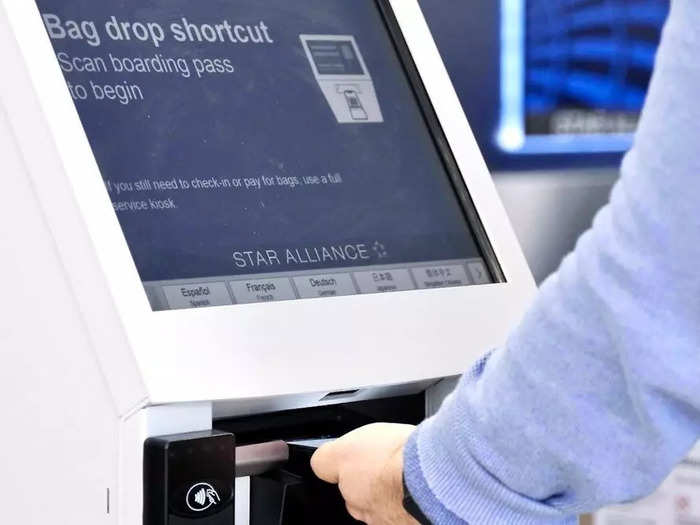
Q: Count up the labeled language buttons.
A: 5